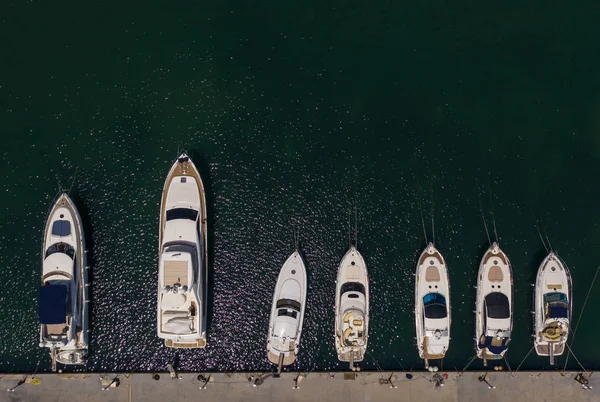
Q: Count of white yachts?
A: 7